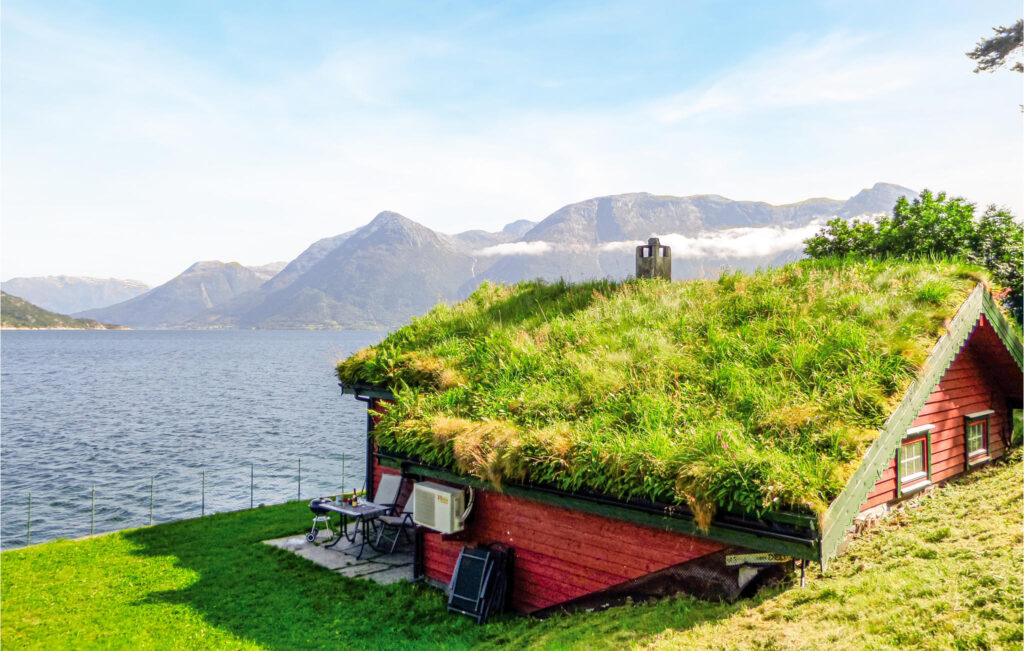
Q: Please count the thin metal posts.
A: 7